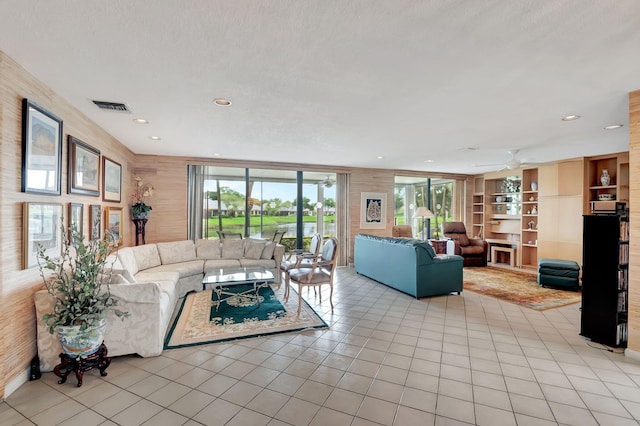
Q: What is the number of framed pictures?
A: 8